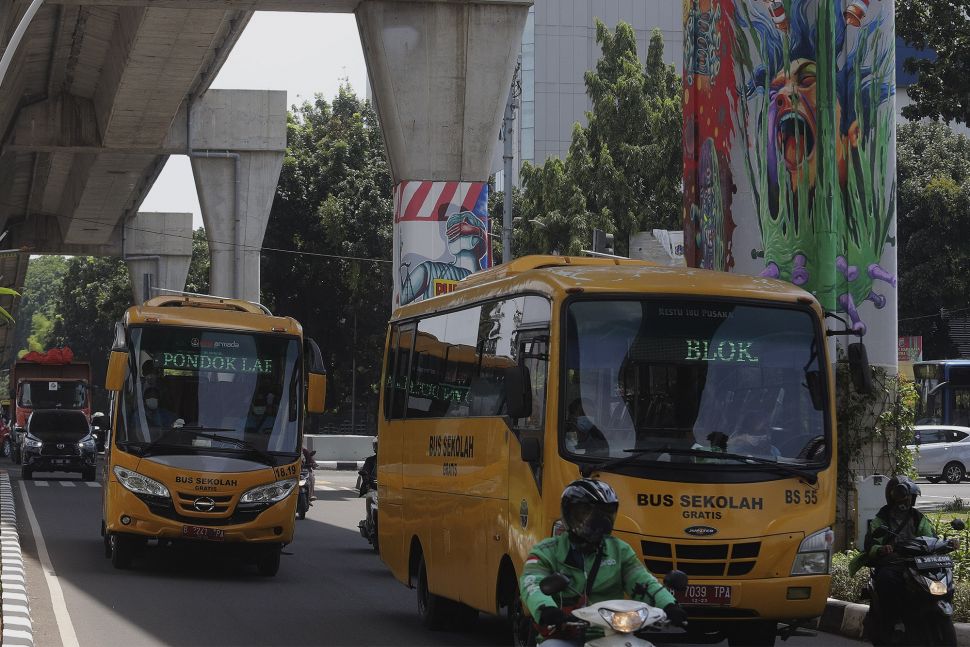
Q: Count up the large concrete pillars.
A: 4